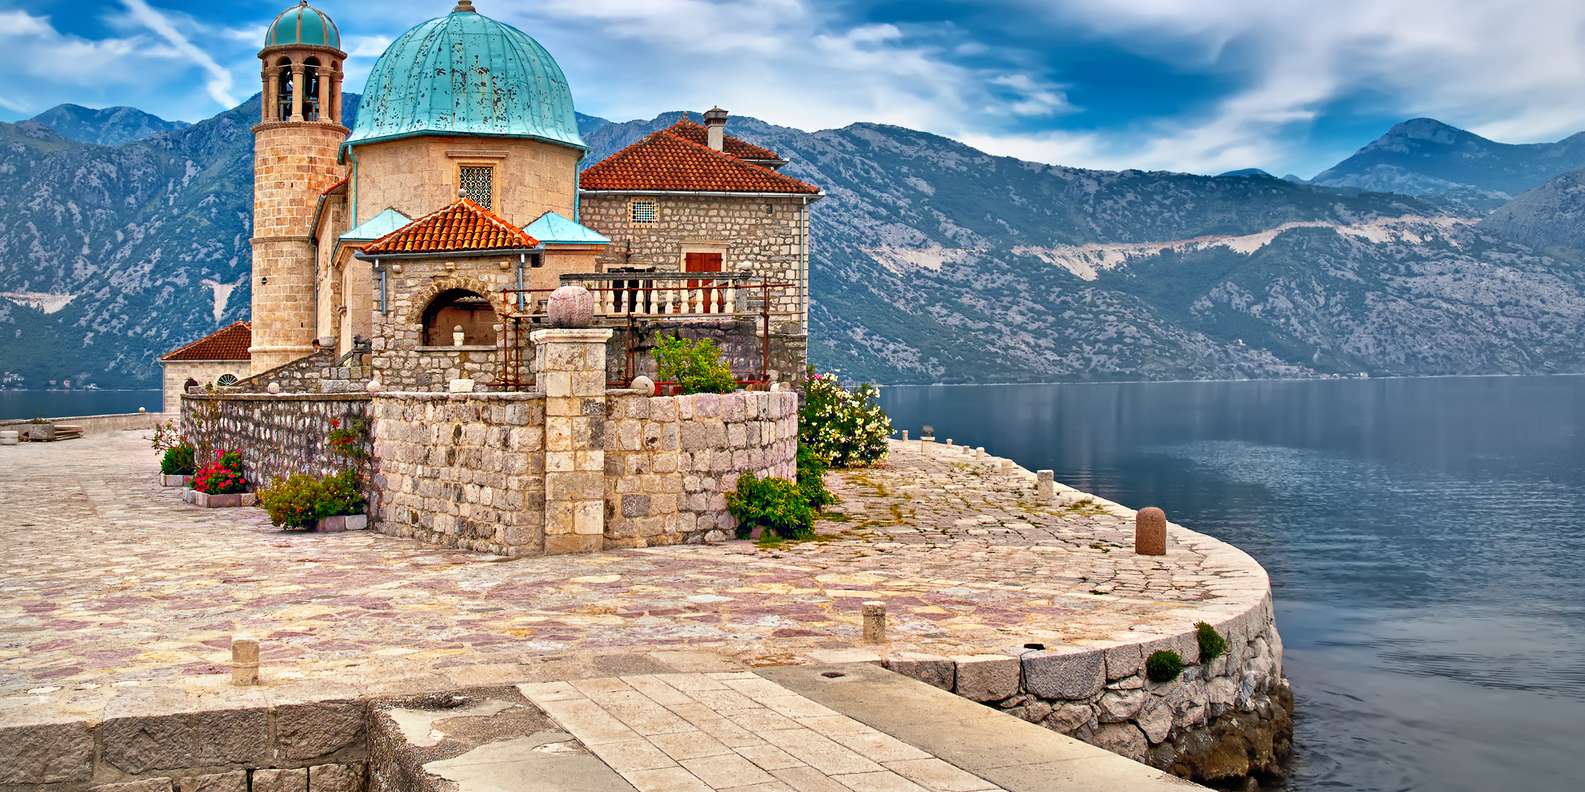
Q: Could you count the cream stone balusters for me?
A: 10